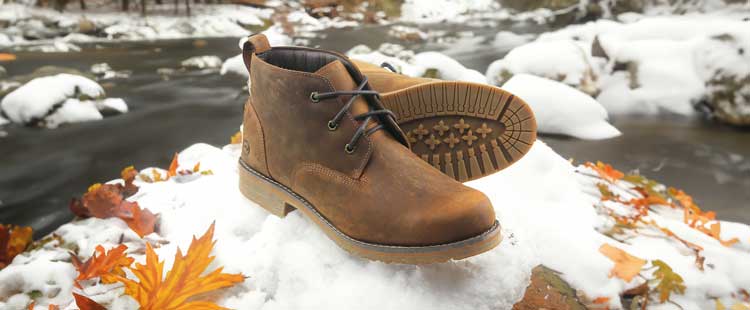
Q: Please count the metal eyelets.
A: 3